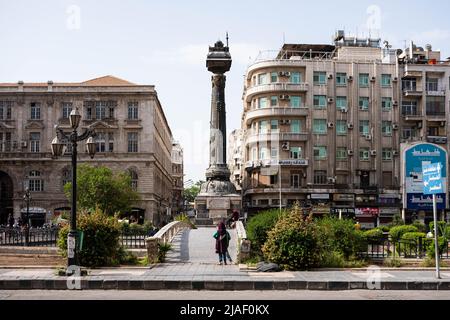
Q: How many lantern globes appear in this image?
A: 3